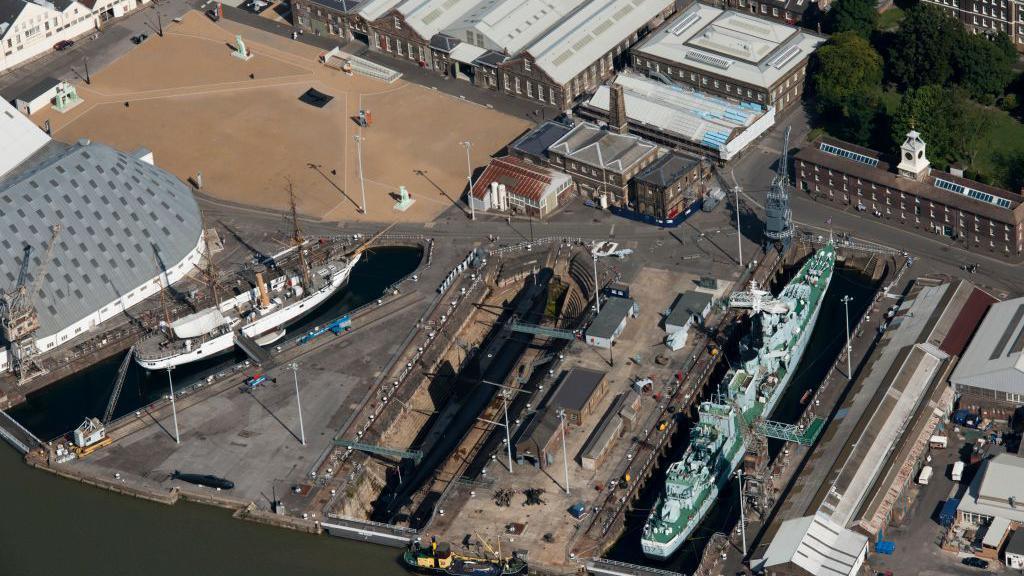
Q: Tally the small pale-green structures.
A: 3